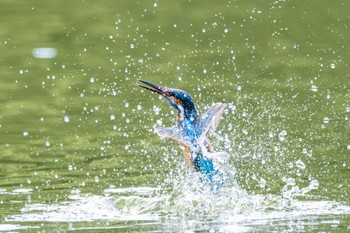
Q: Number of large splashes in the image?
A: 1